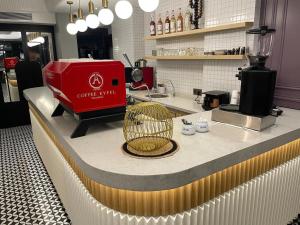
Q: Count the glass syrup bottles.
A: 6